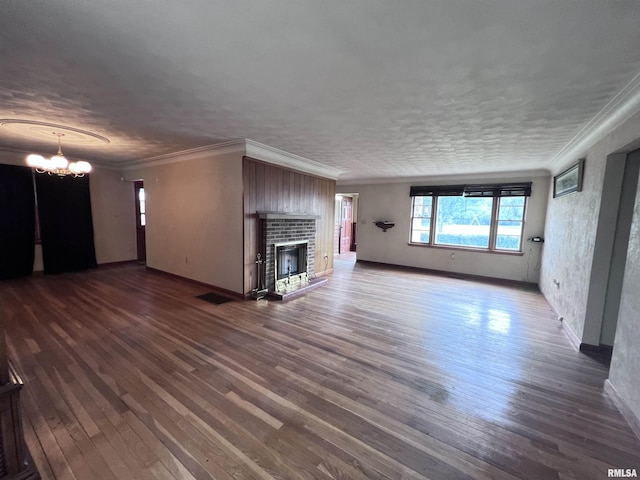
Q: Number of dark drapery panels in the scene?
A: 2